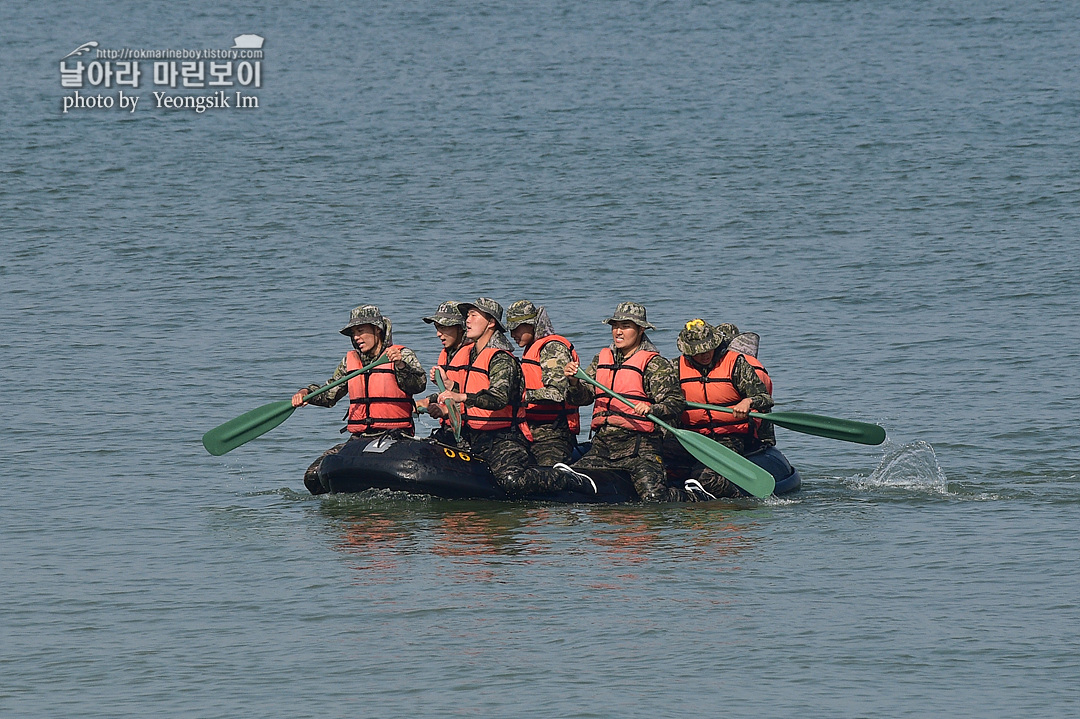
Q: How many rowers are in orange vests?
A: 7